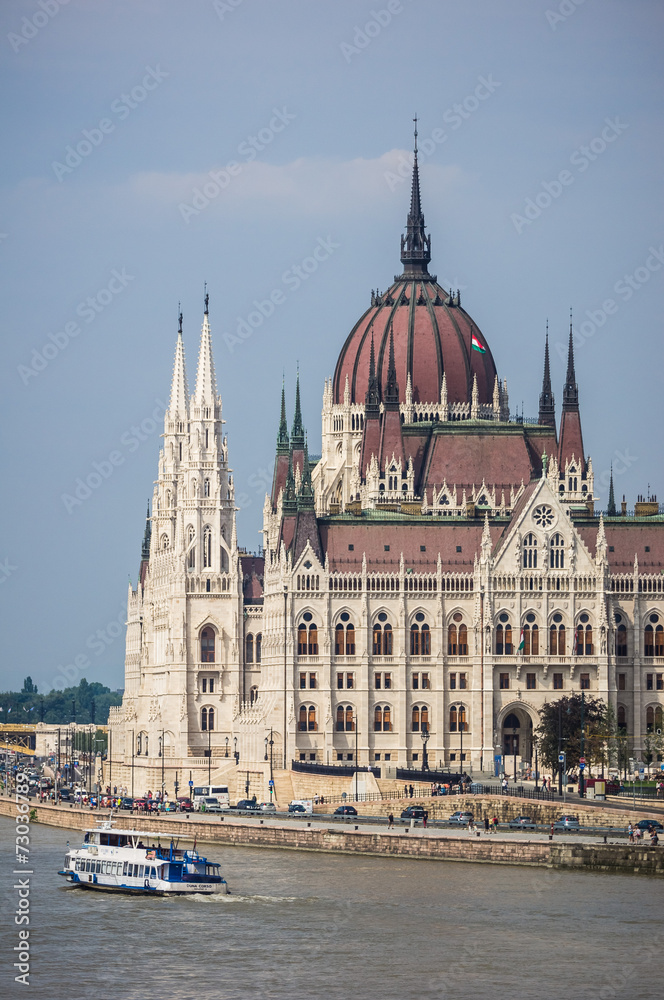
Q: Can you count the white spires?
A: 2